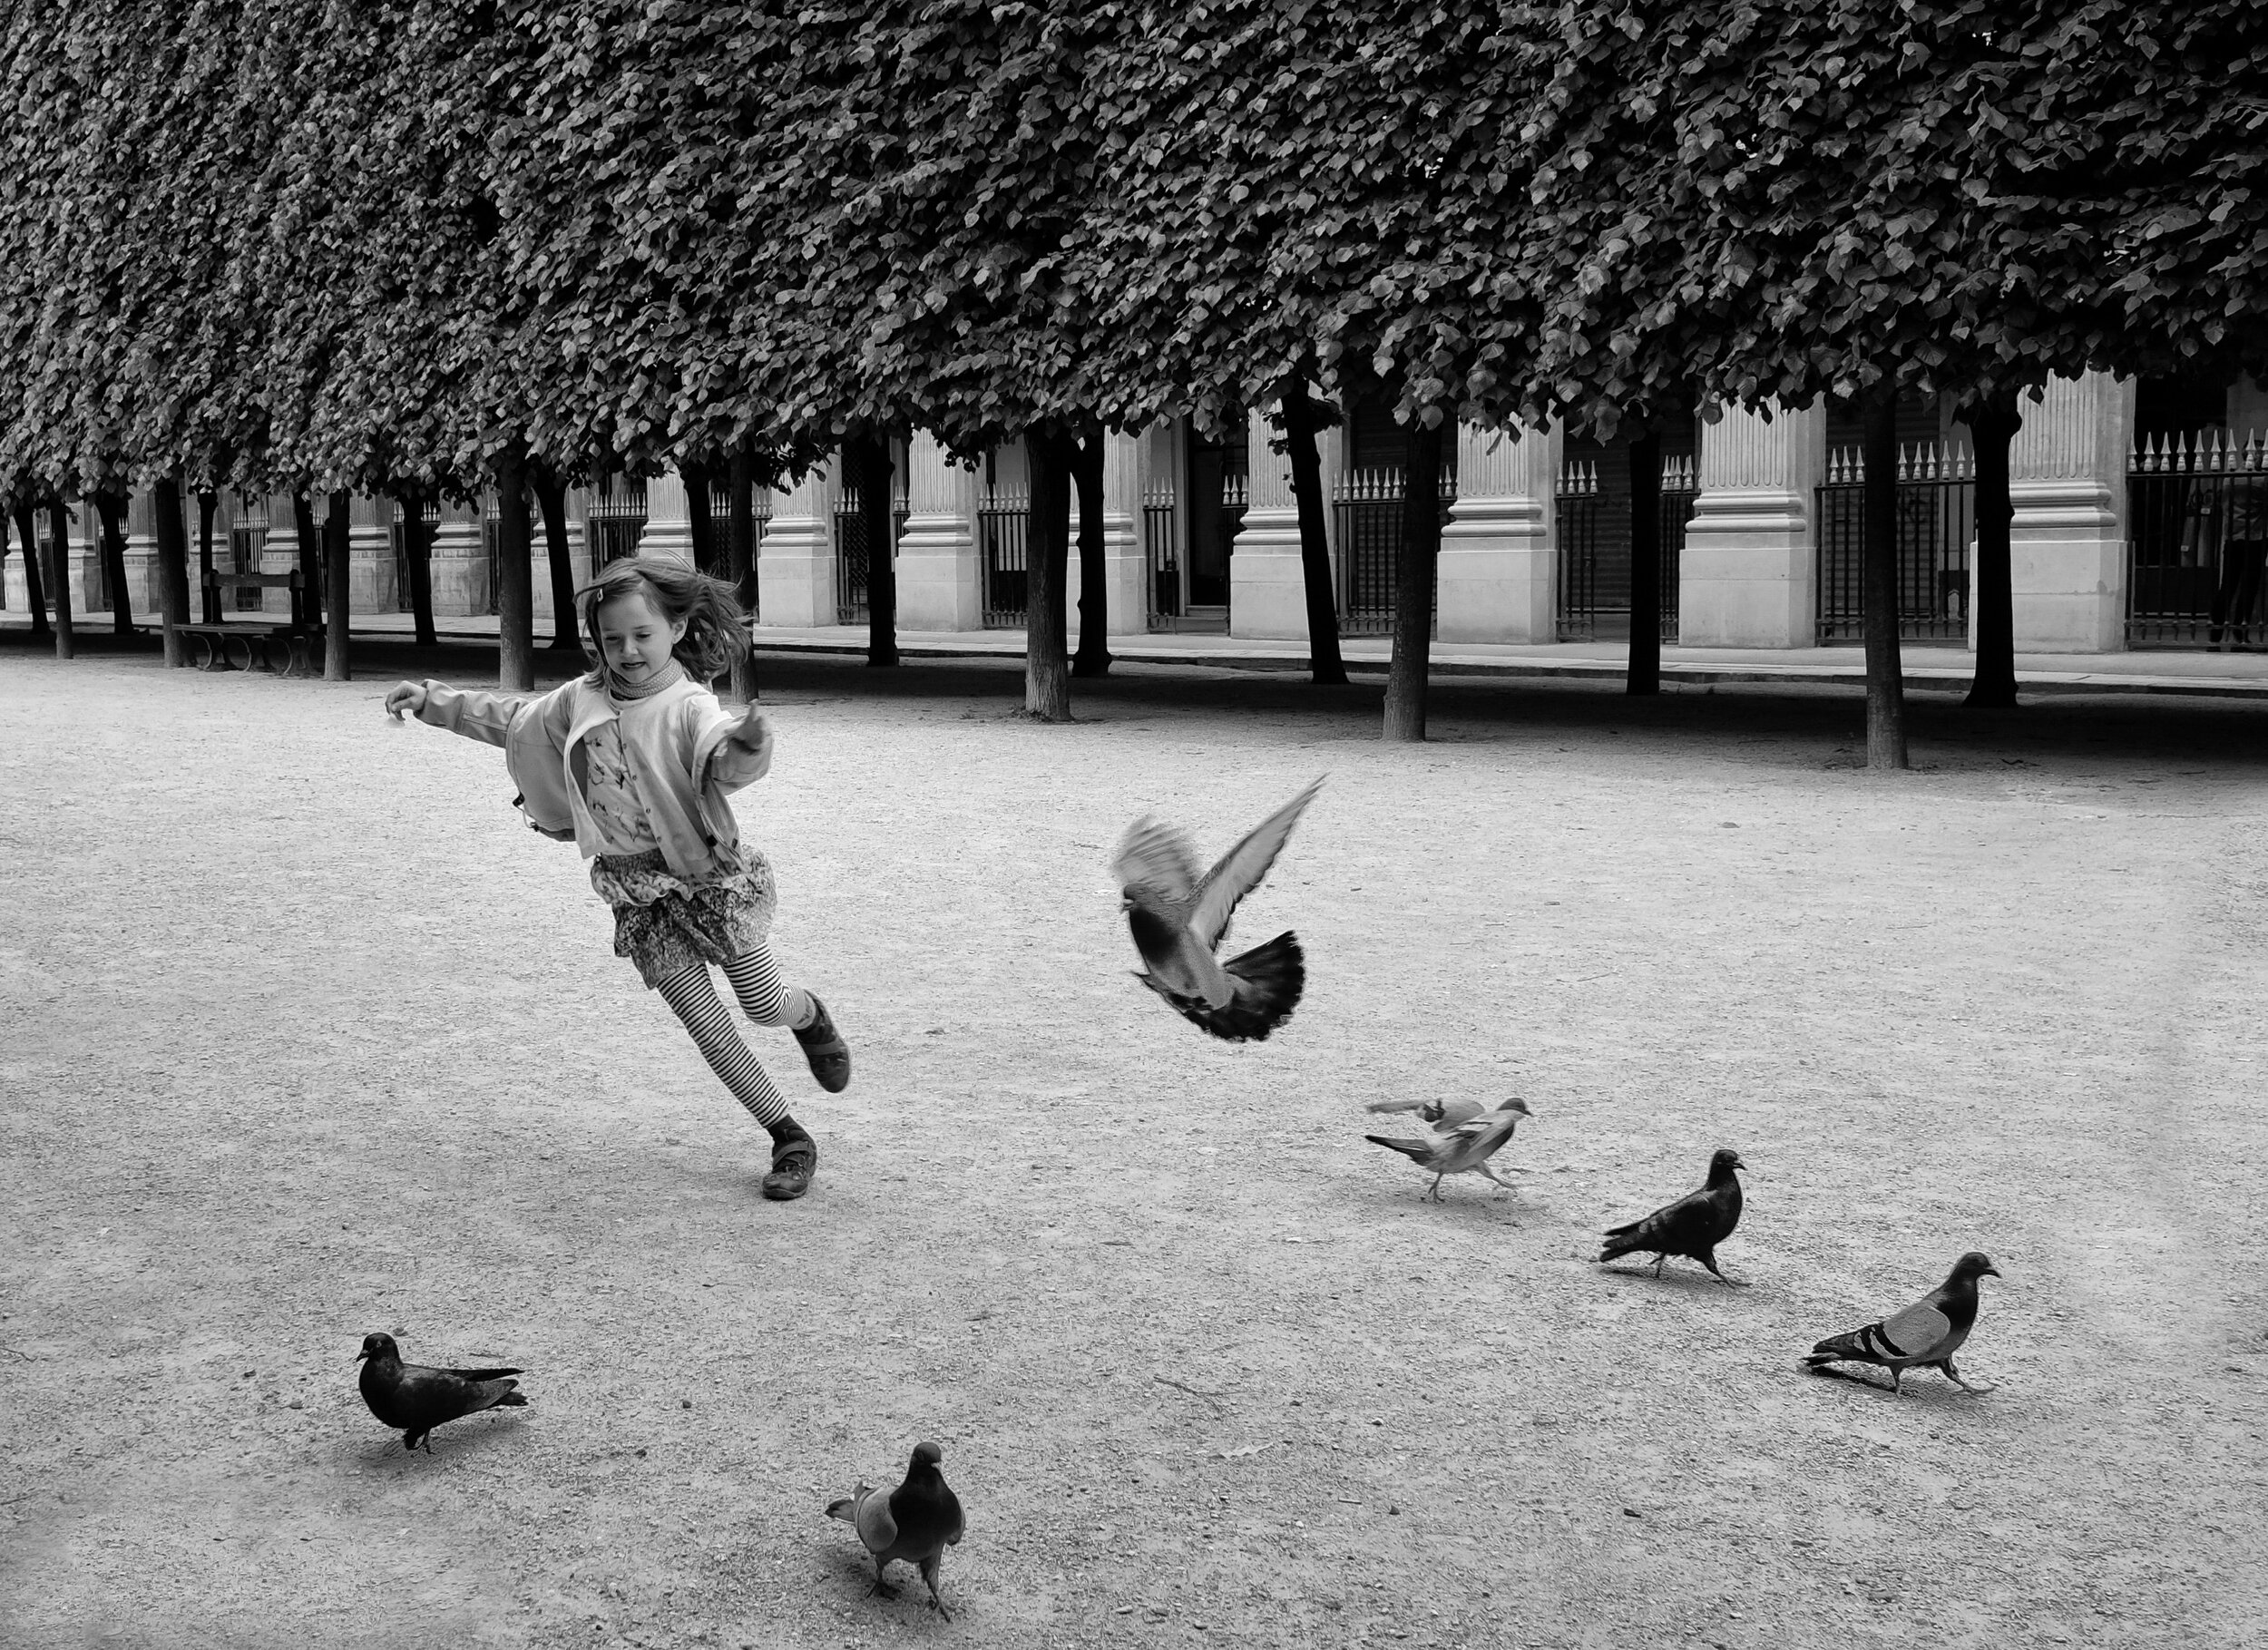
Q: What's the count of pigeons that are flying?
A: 1